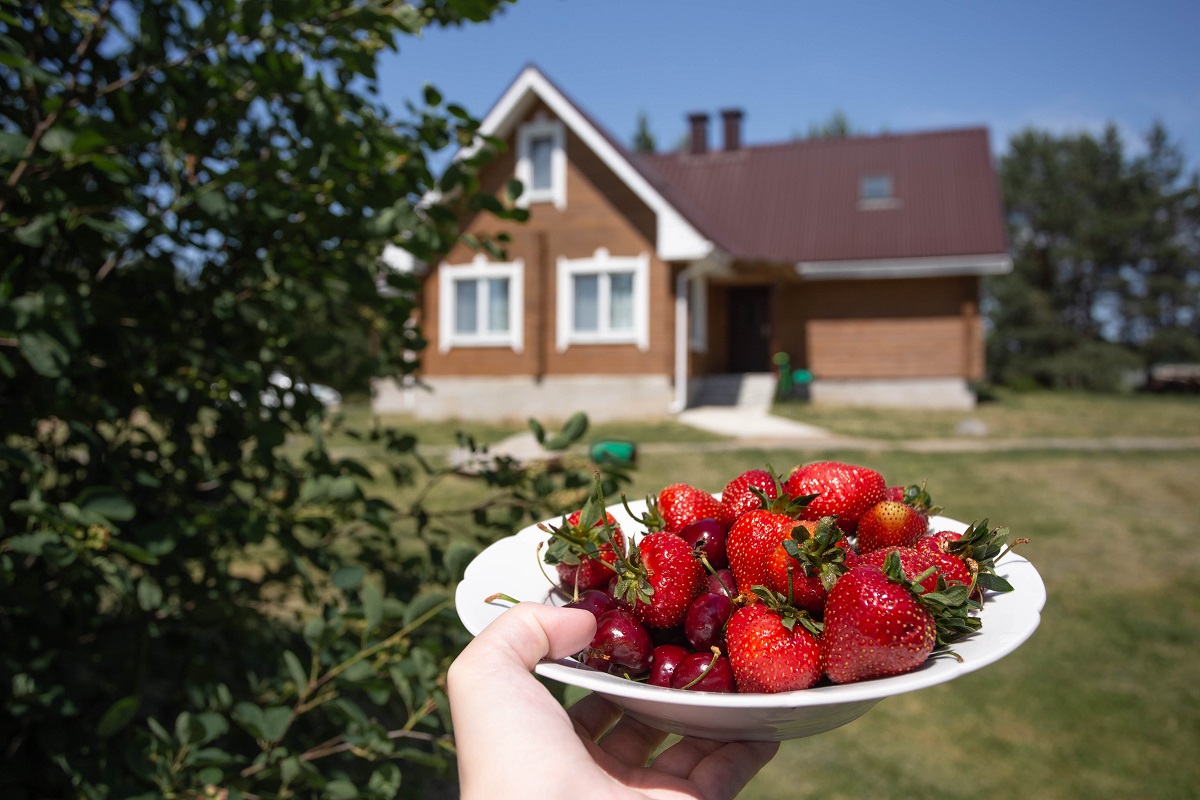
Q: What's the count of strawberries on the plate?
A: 13